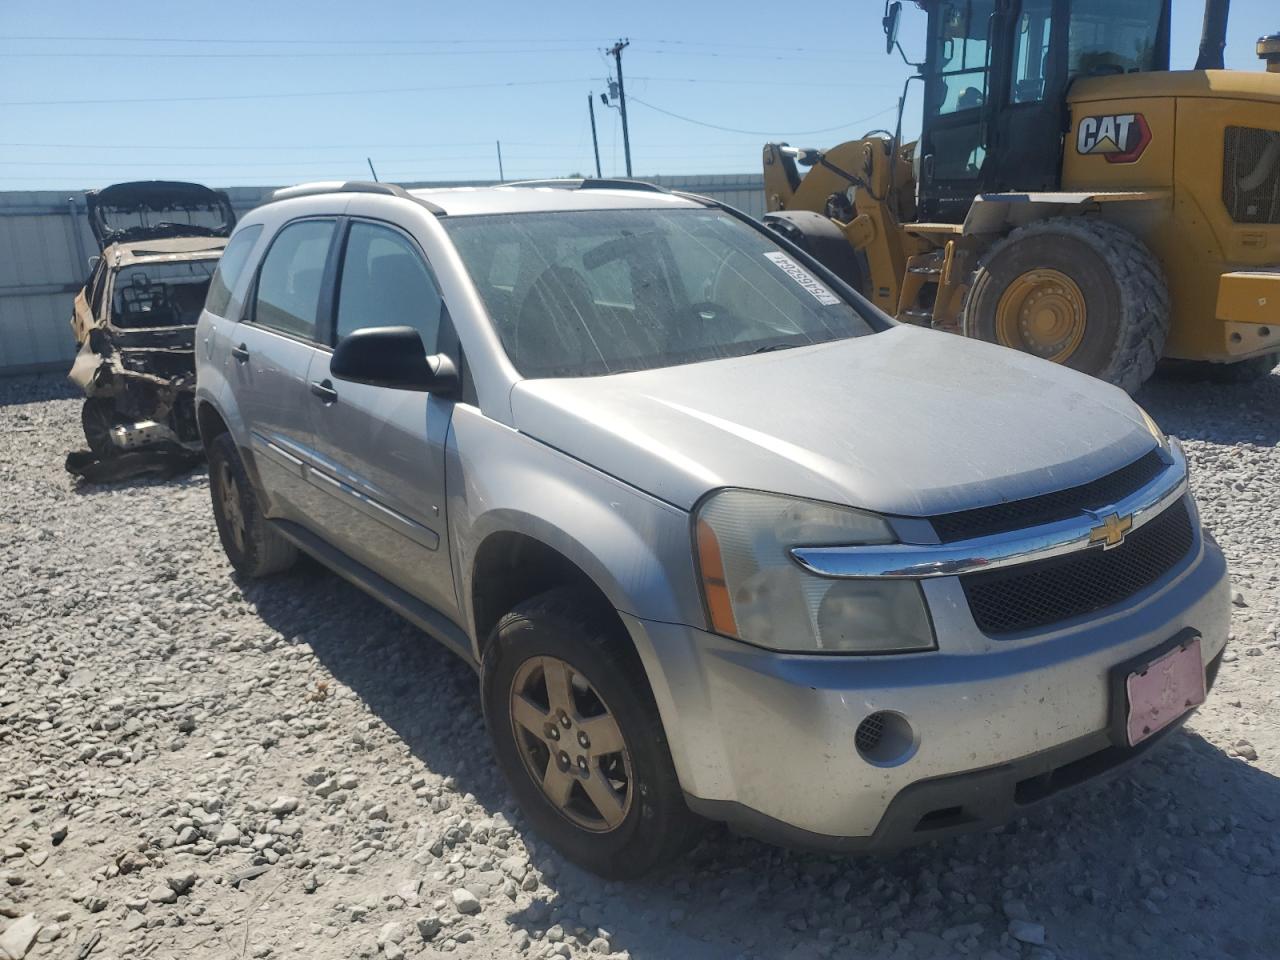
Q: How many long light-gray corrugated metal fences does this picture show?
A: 1